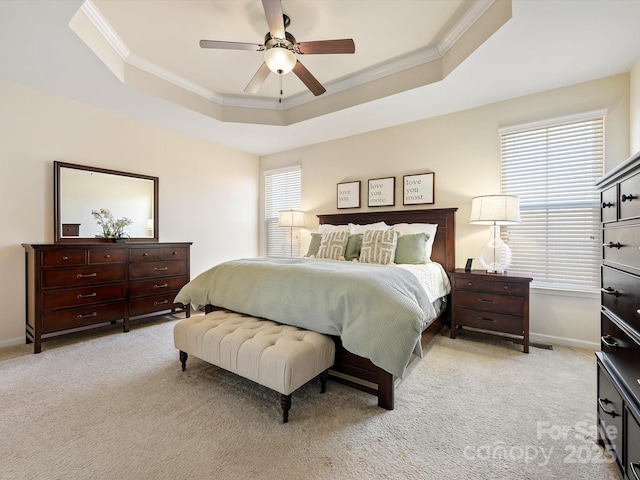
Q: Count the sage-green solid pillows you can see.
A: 3